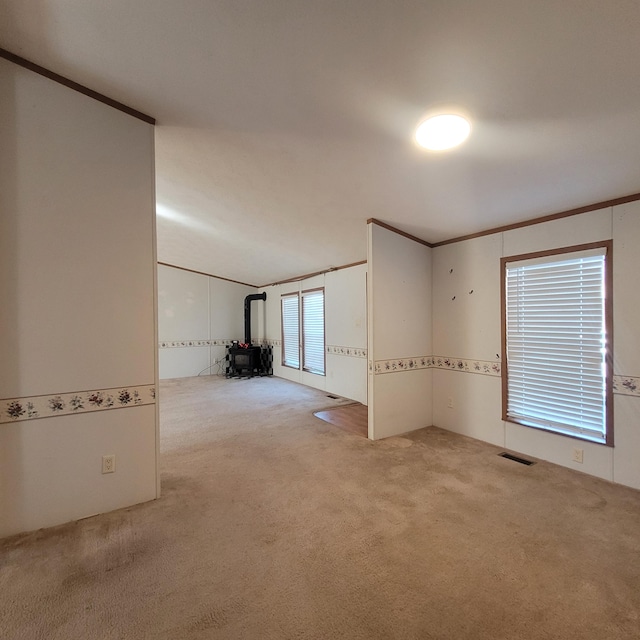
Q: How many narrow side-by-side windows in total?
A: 2